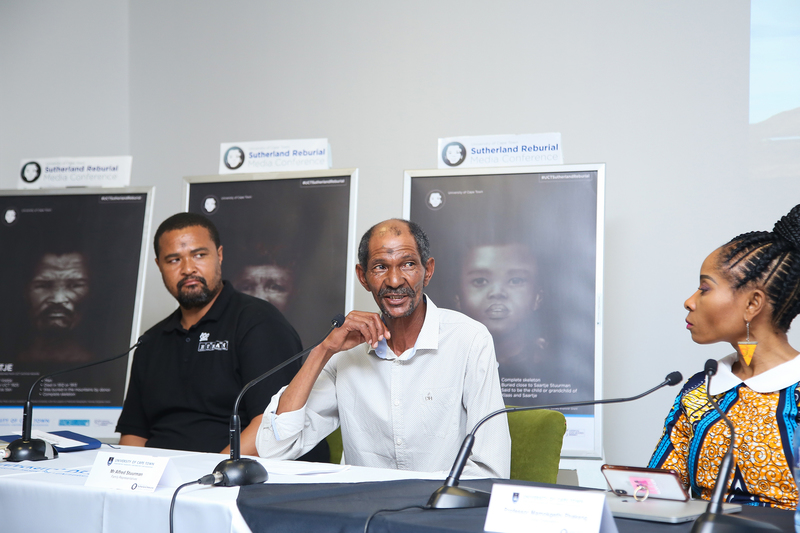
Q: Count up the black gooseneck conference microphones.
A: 4